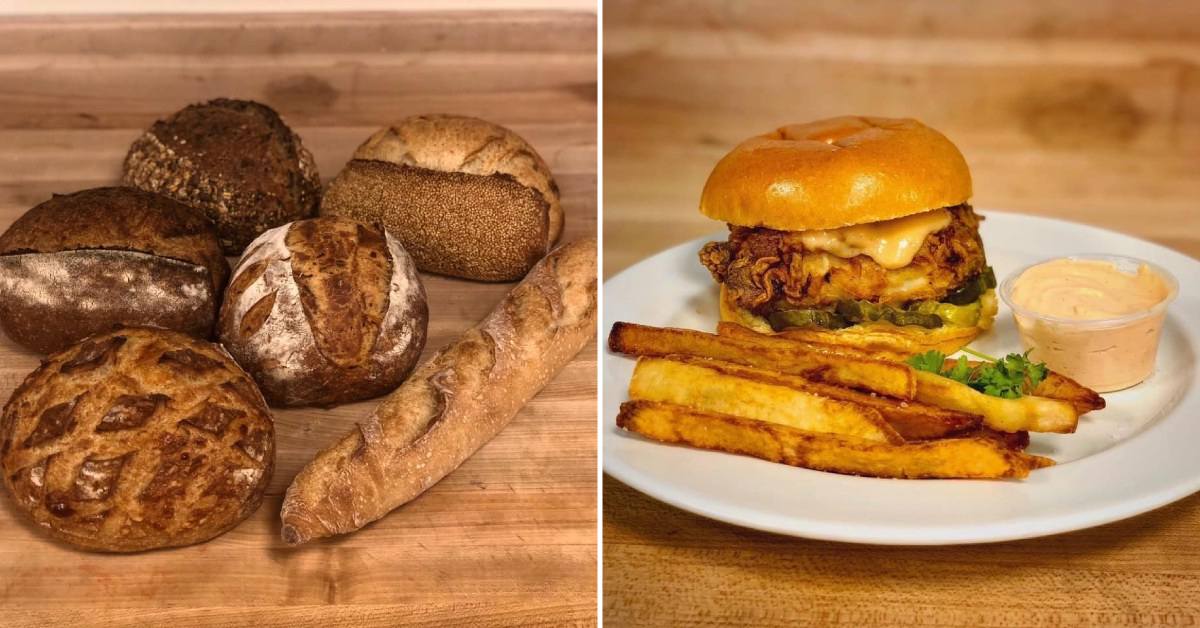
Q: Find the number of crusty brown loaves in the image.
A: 6